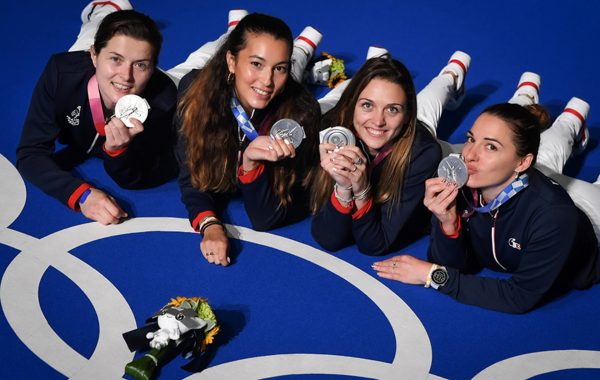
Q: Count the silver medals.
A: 4